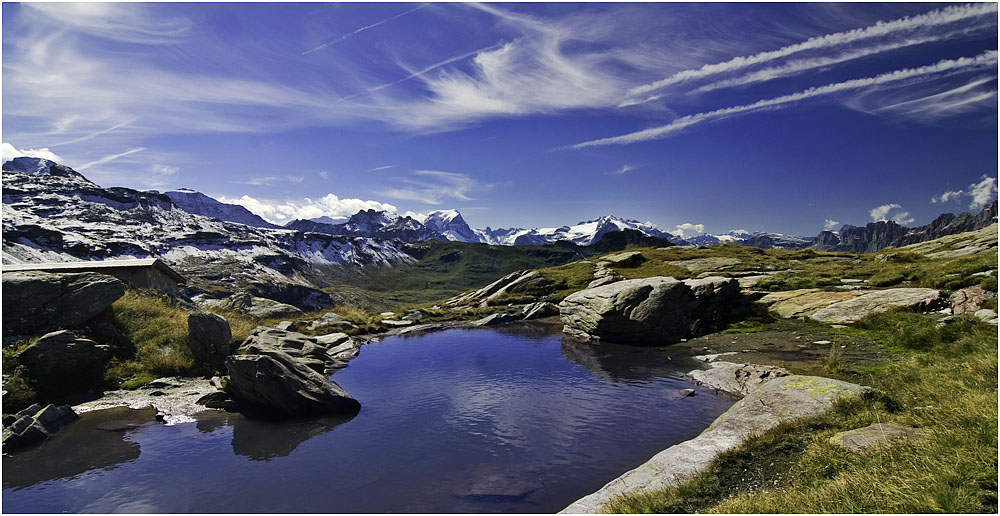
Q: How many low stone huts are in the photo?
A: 1